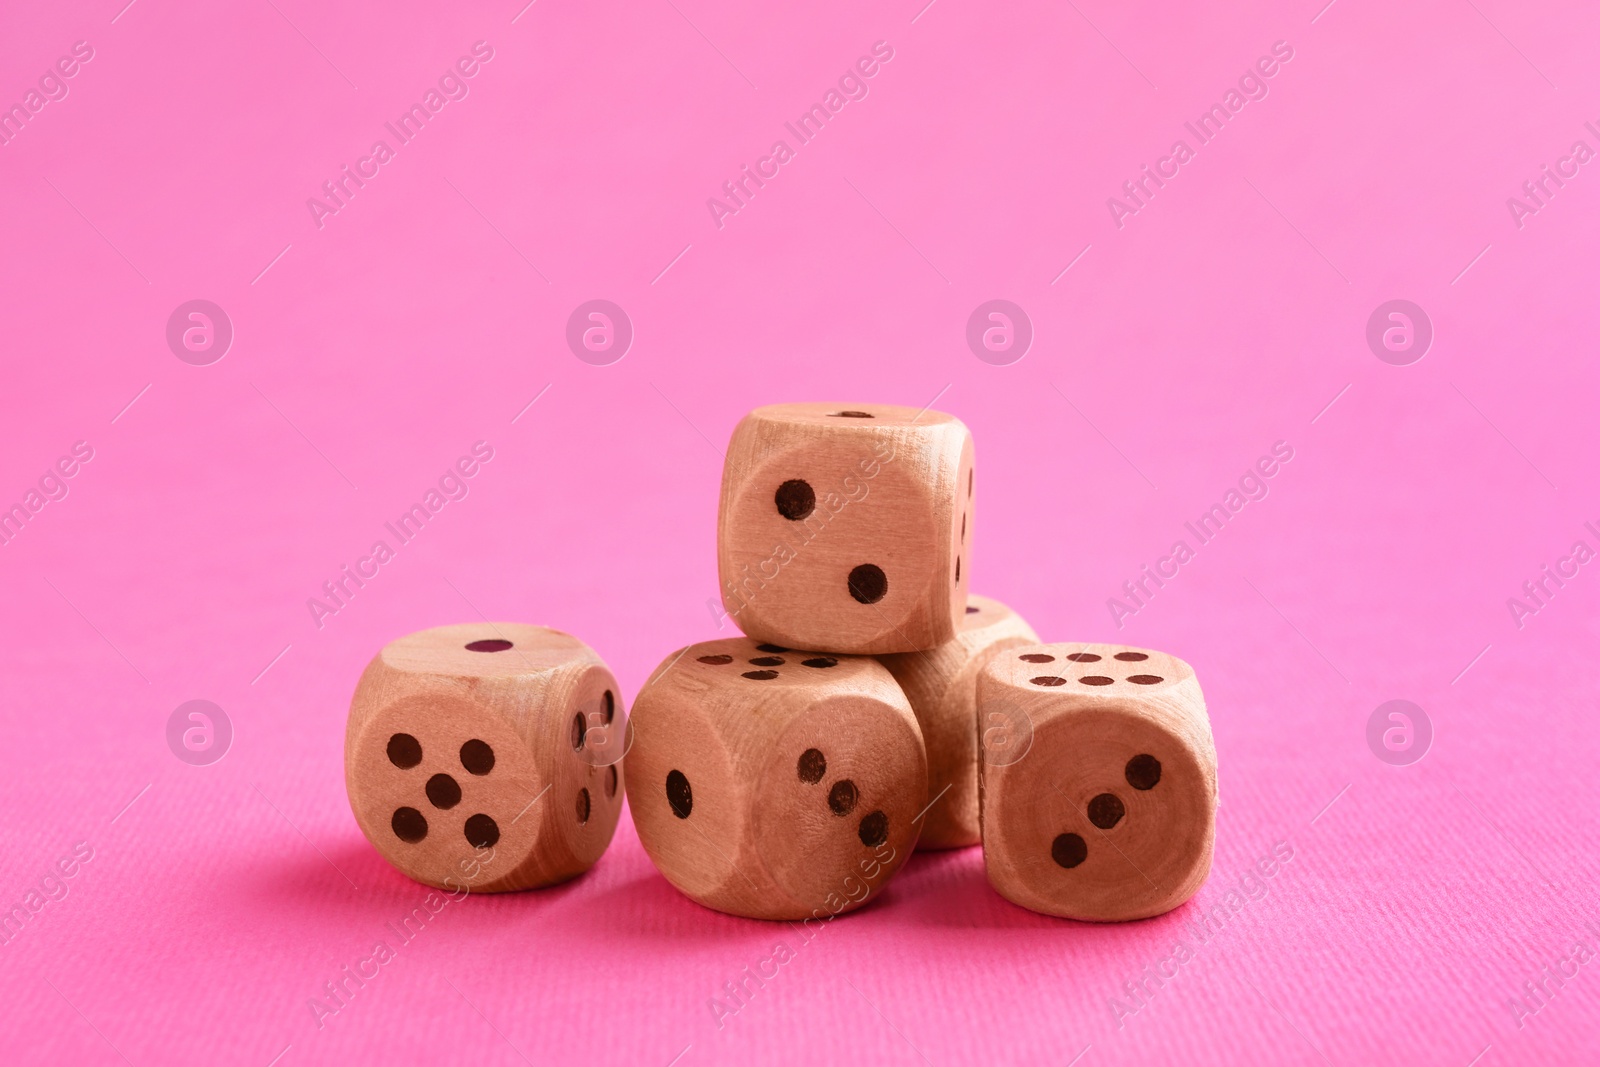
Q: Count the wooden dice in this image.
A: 5